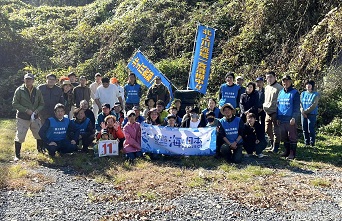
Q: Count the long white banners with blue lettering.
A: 1